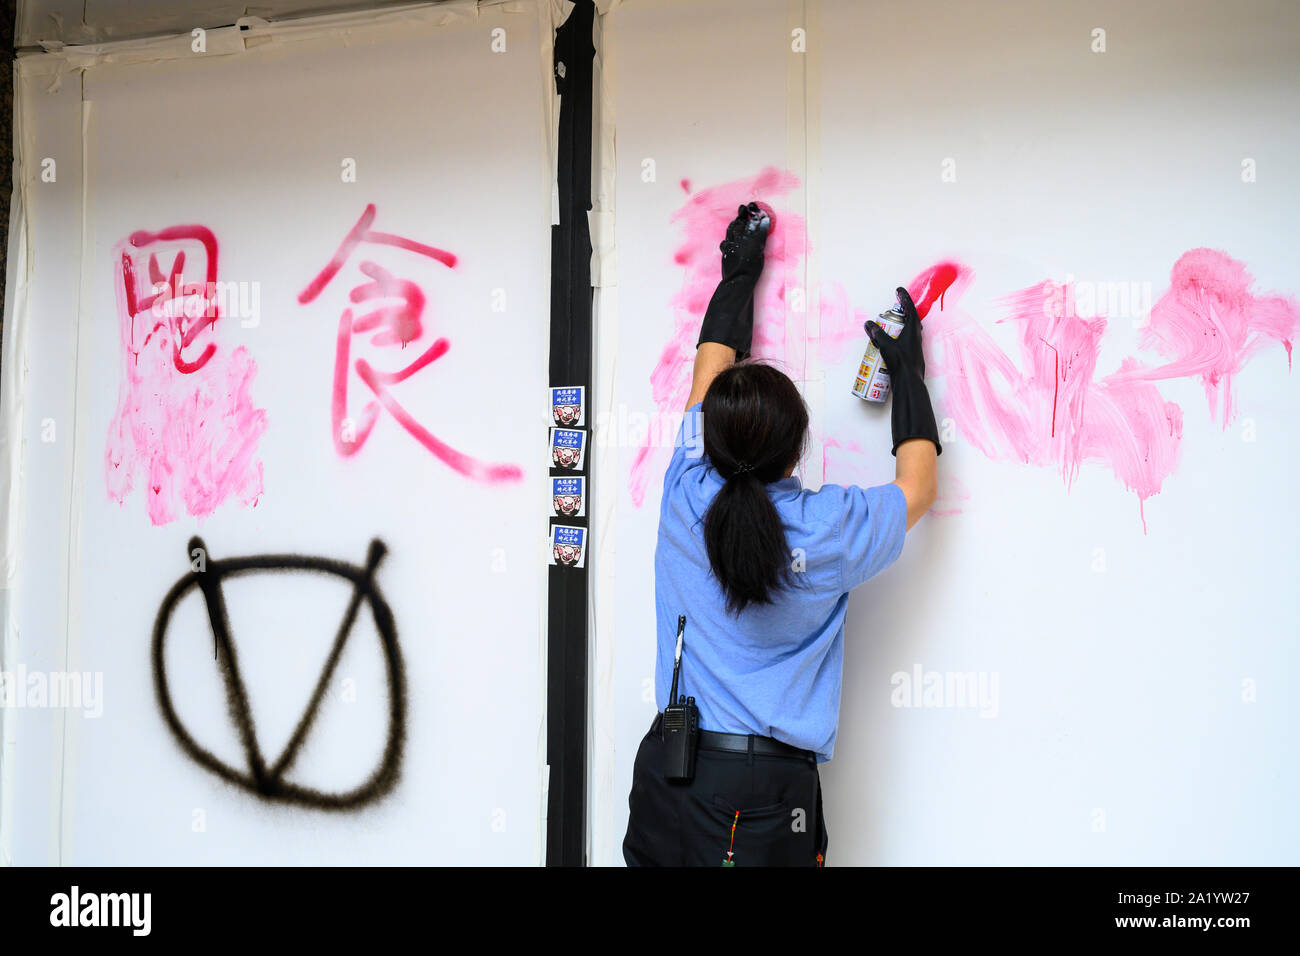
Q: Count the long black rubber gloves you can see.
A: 2